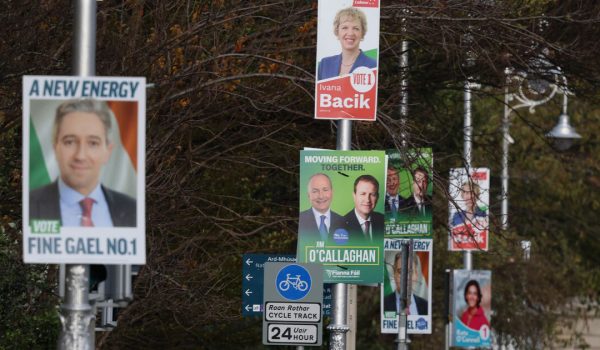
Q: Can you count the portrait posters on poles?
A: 7